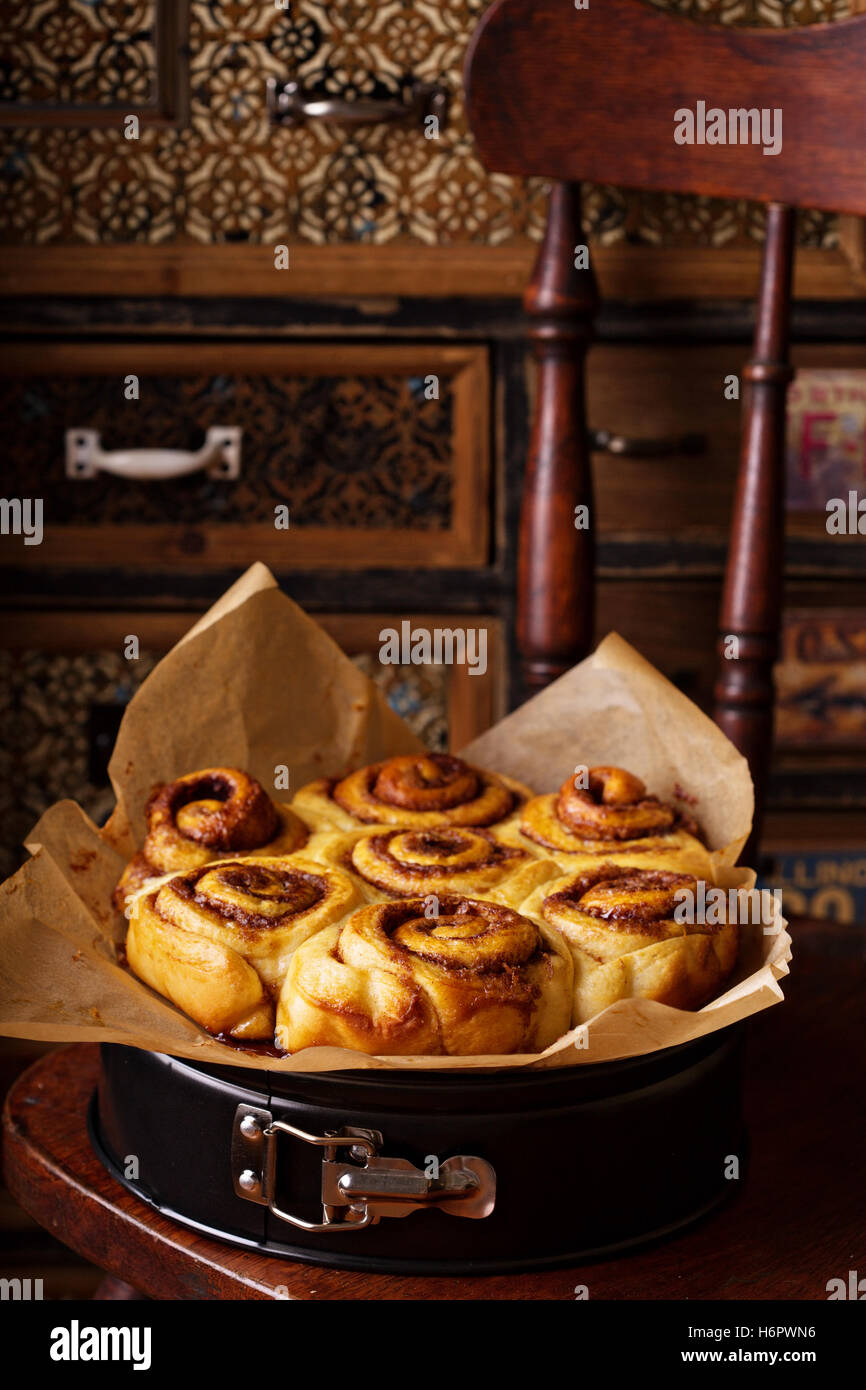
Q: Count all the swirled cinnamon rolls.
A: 7